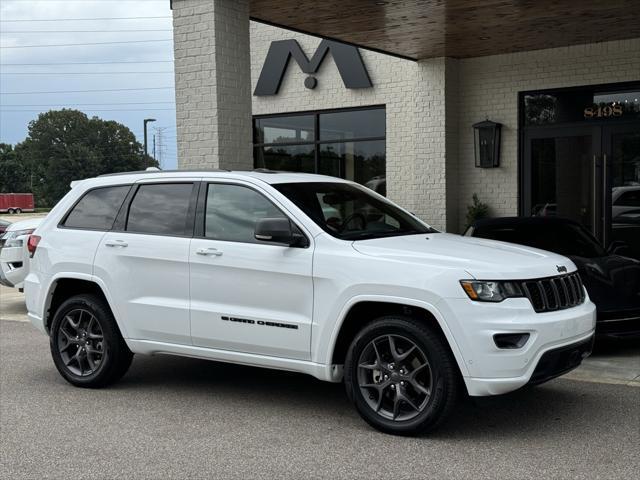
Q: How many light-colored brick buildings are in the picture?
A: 1